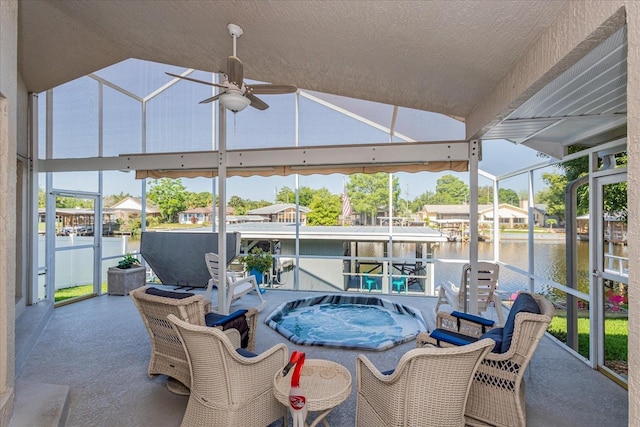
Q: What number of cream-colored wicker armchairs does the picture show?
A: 4